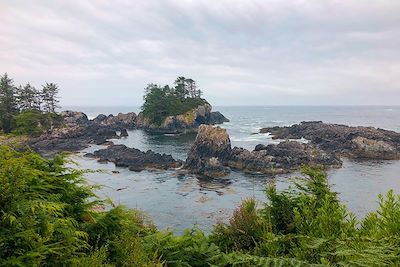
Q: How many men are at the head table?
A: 0